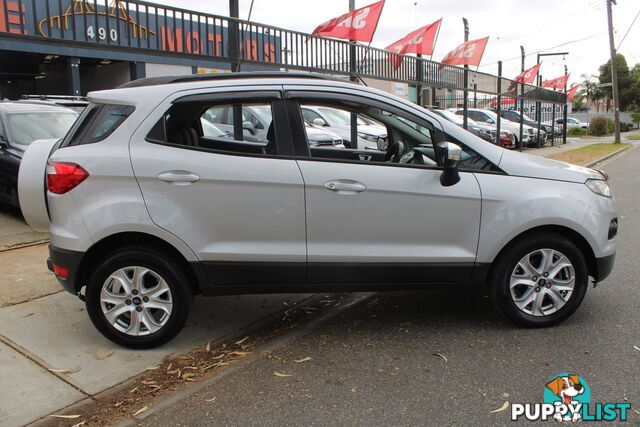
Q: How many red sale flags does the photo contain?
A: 6